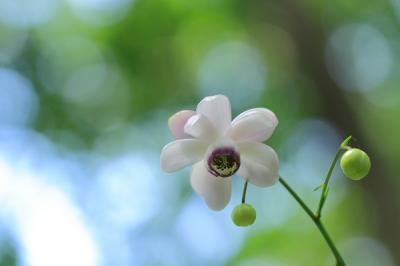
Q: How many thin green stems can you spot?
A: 3